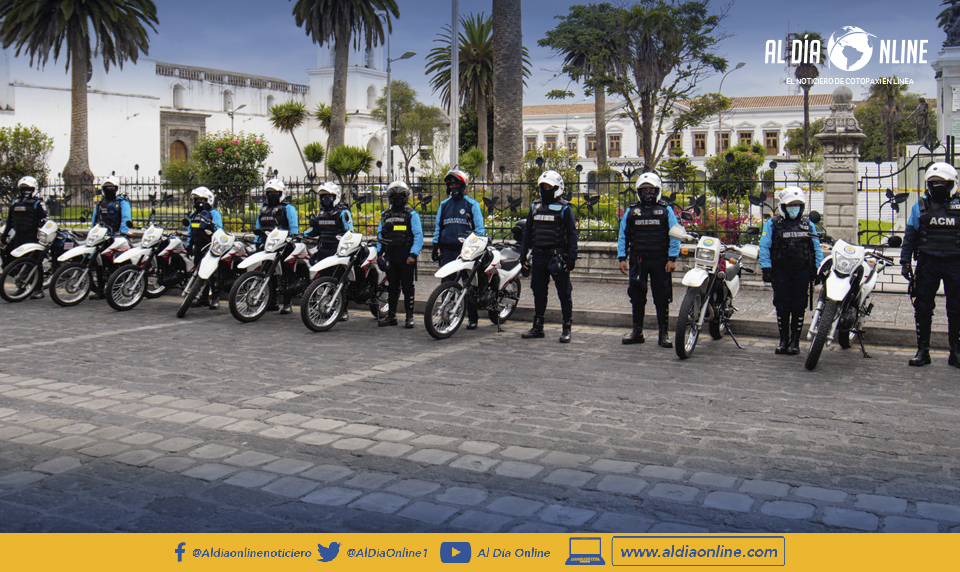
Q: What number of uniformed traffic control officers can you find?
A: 11